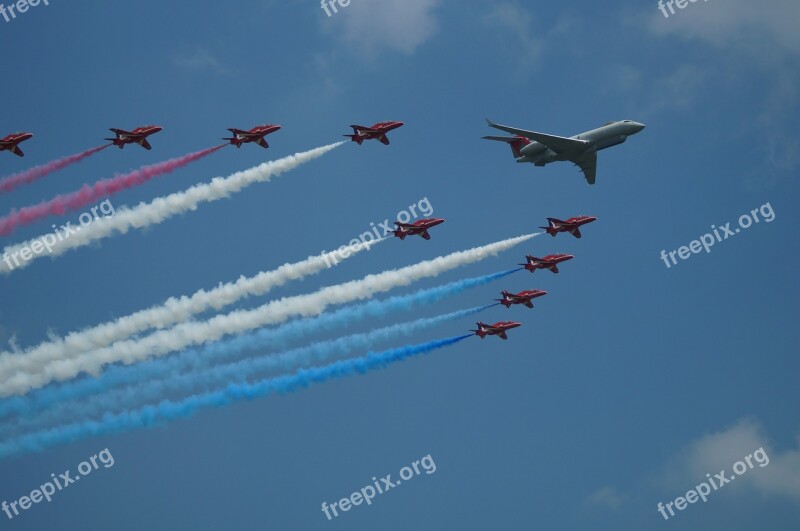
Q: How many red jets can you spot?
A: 9